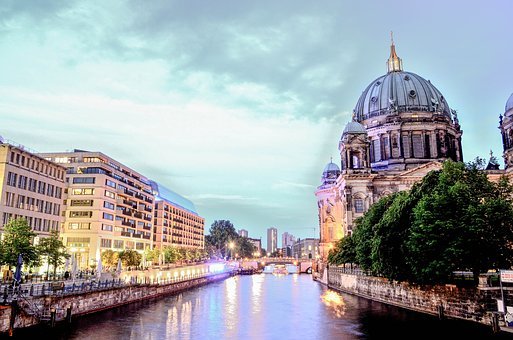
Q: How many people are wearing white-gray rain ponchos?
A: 0